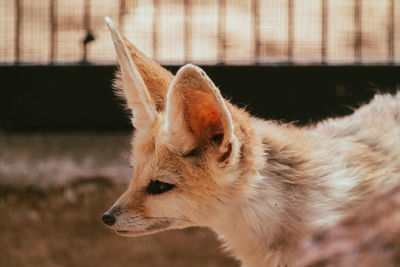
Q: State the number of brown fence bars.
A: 12